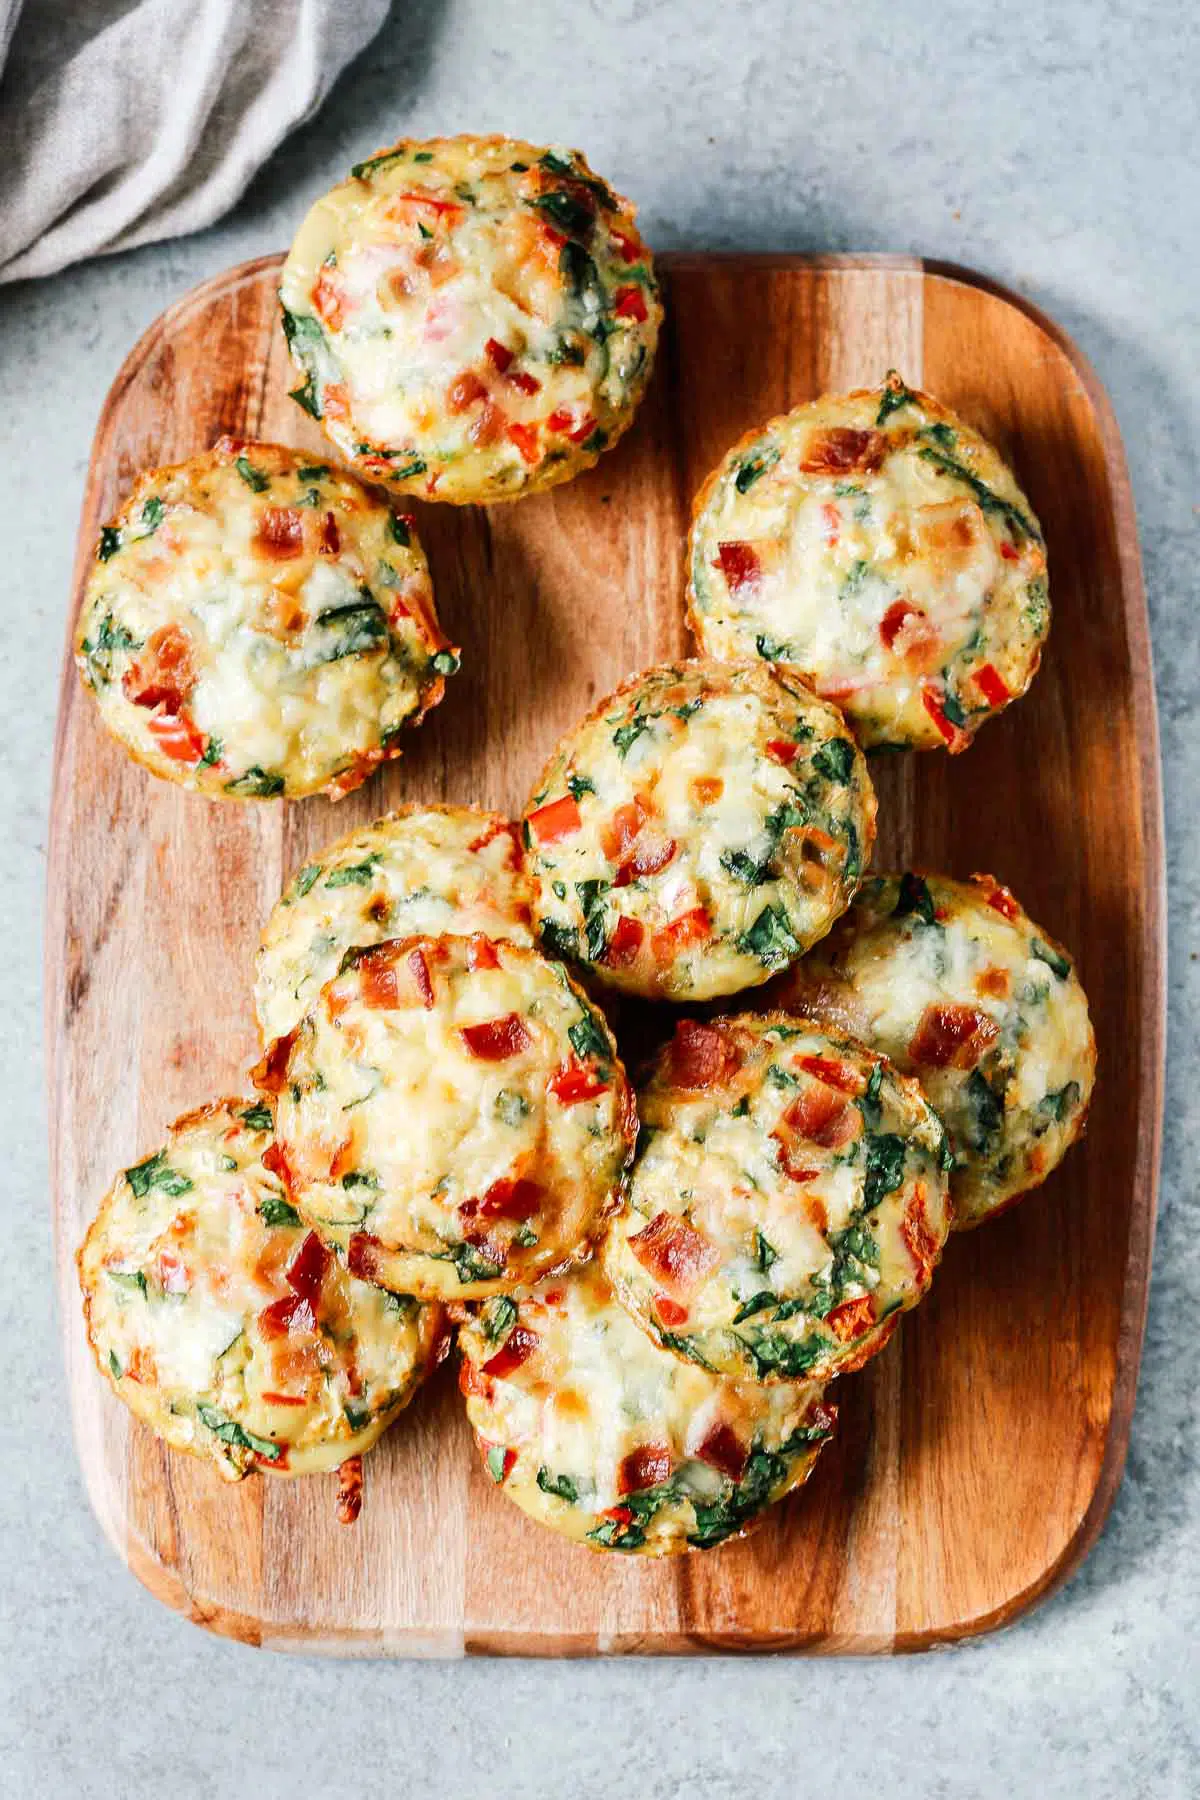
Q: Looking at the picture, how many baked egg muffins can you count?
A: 10